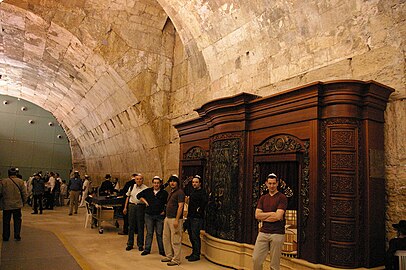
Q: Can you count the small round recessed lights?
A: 5